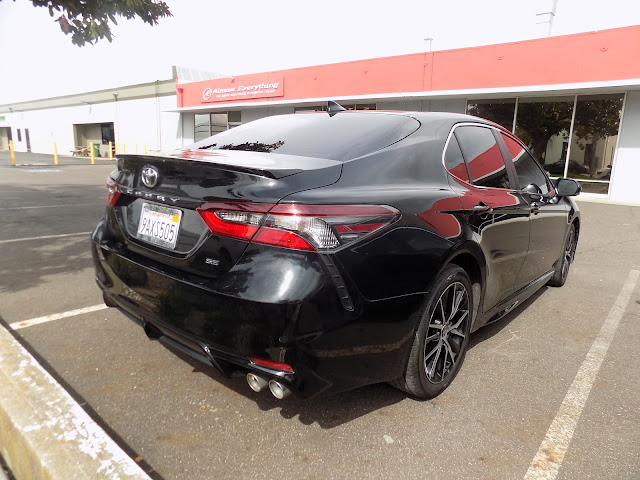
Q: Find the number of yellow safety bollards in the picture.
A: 8